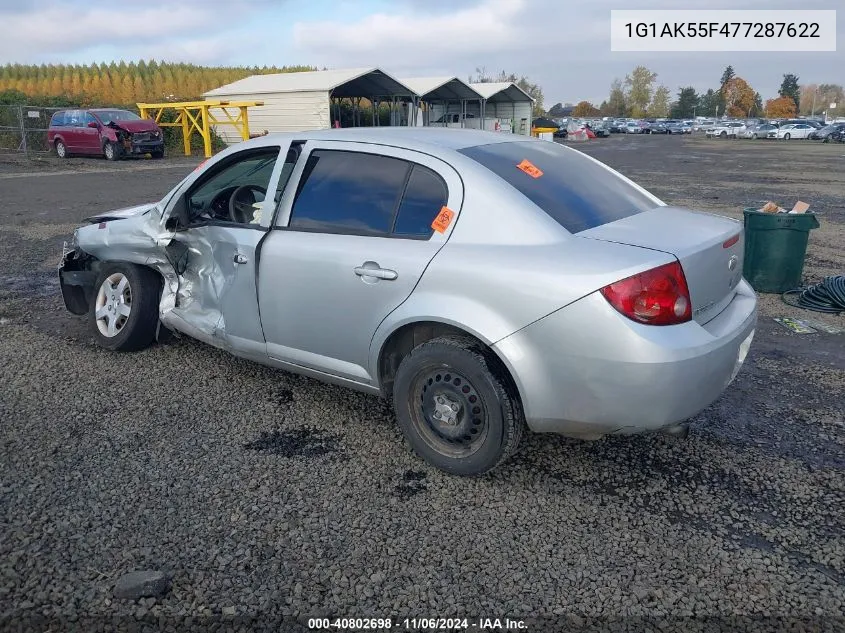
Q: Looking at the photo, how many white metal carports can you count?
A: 3